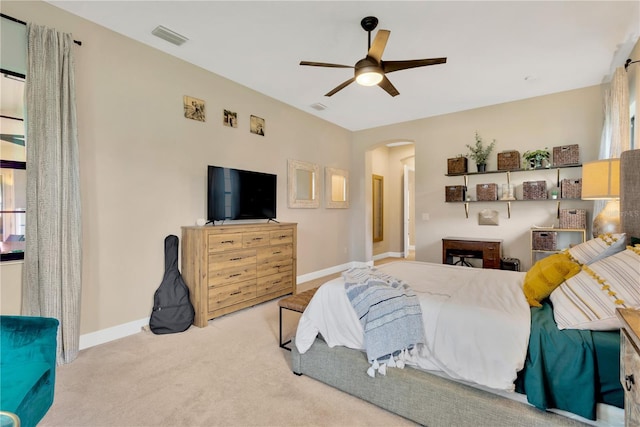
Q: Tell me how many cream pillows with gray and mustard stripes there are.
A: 2